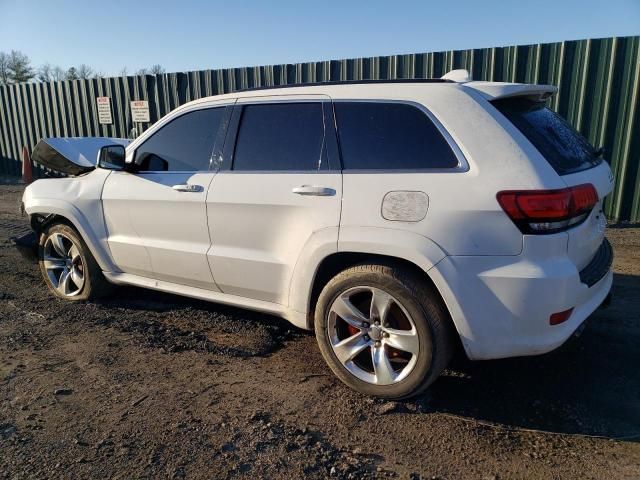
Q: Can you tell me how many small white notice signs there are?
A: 2